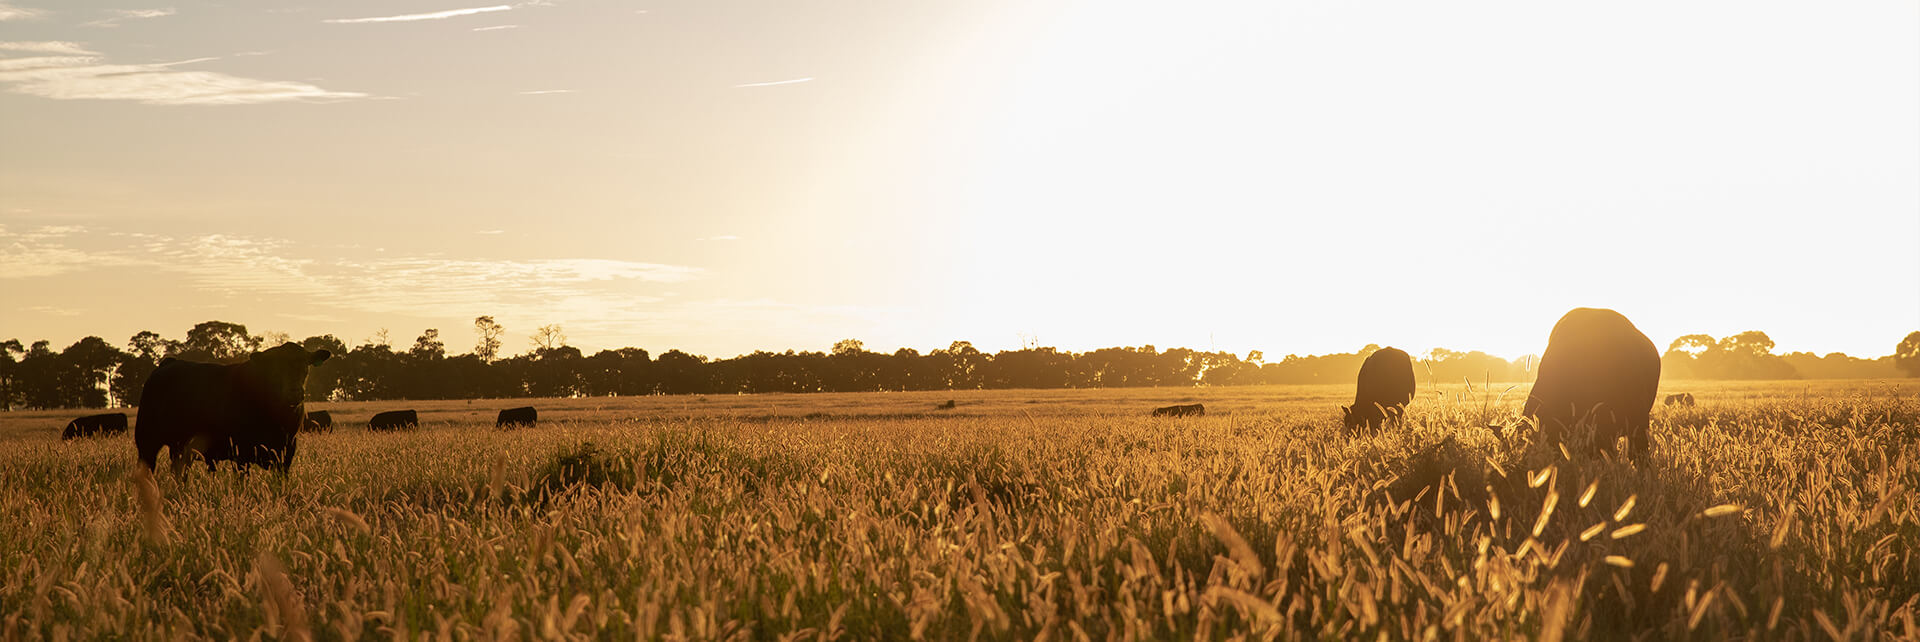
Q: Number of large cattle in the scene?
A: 3